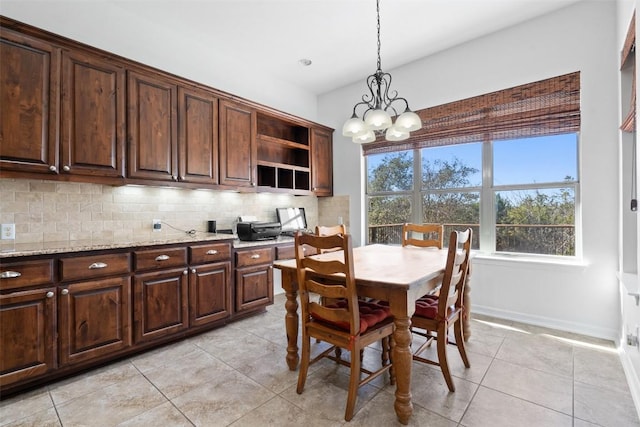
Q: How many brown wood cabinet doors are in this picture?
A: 11